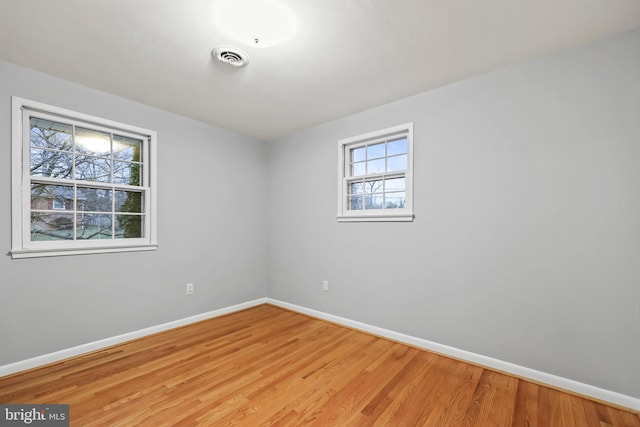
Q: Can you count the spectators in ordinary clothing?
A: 0